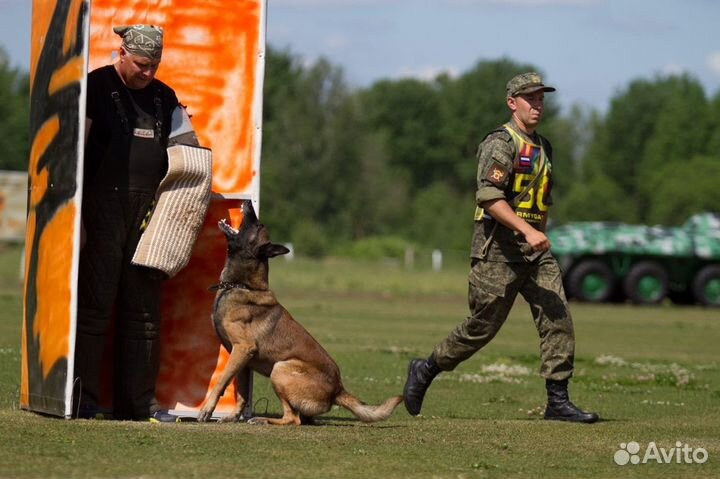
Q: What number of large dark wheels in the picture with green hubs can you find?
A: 3